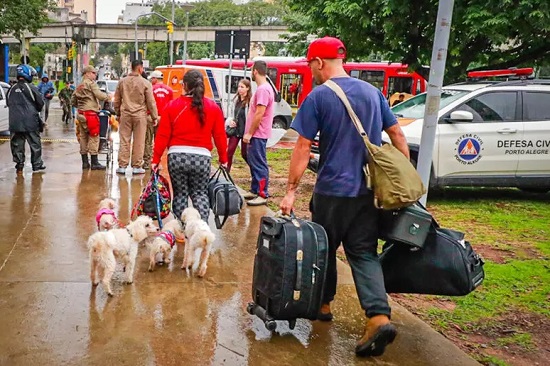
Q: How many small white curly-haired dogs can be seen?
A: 4